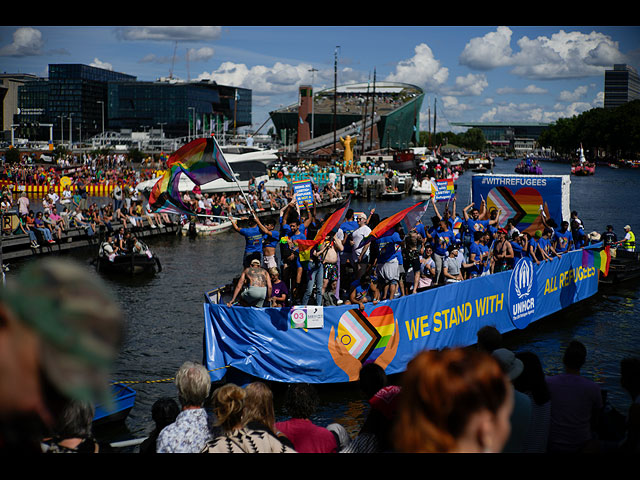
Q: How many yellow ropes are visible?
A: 1